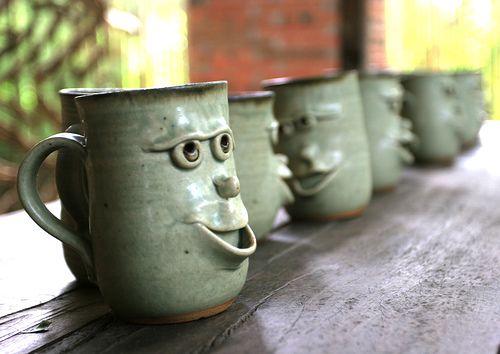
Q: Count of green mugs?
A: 7